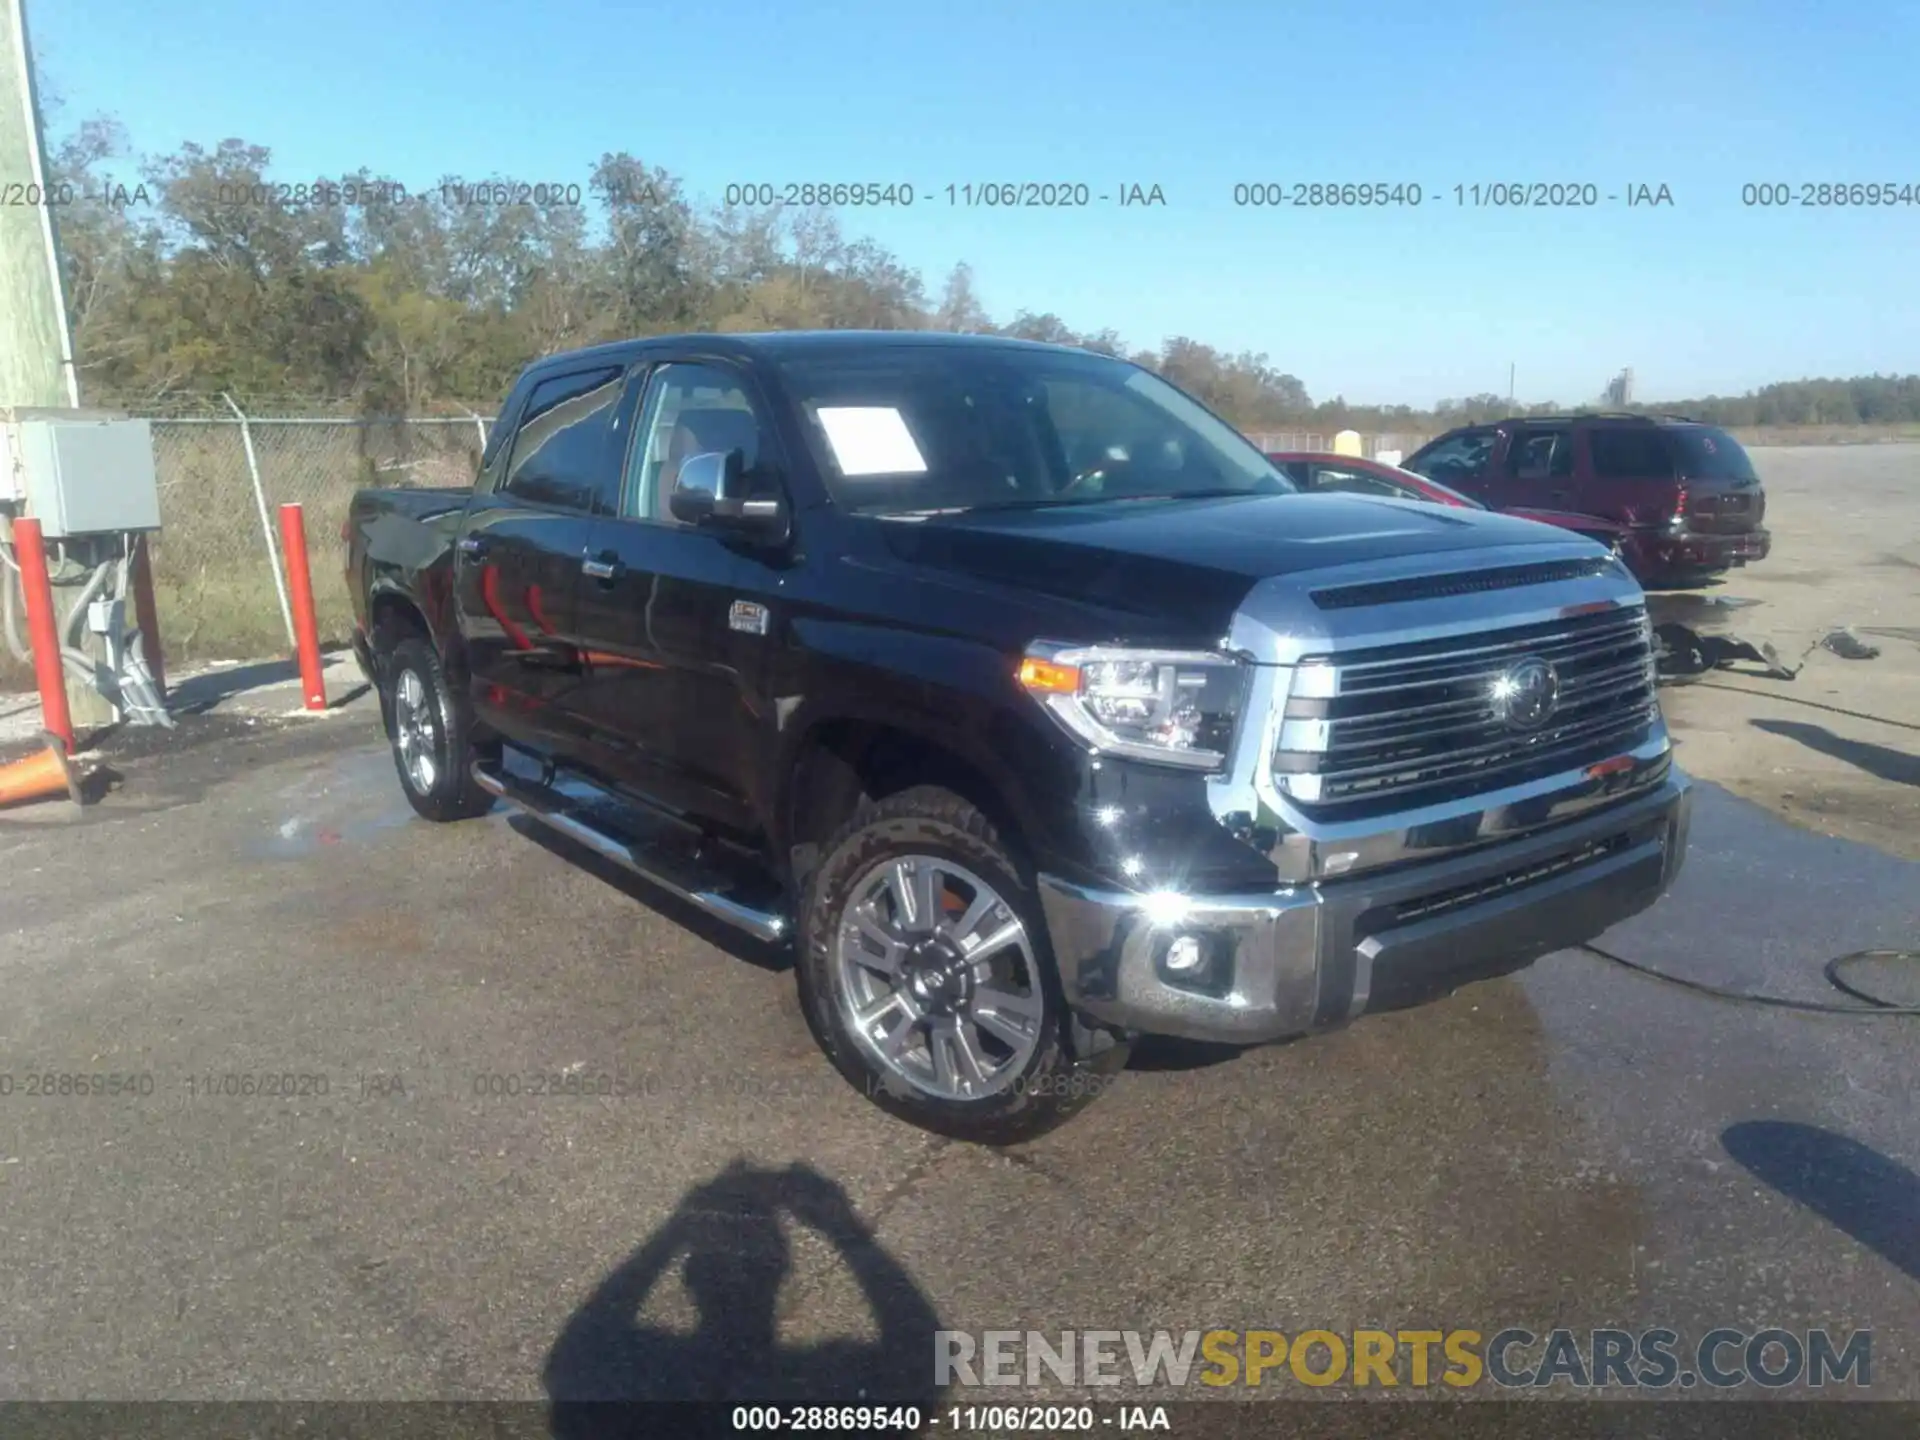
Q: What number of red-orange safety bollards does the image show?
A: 3